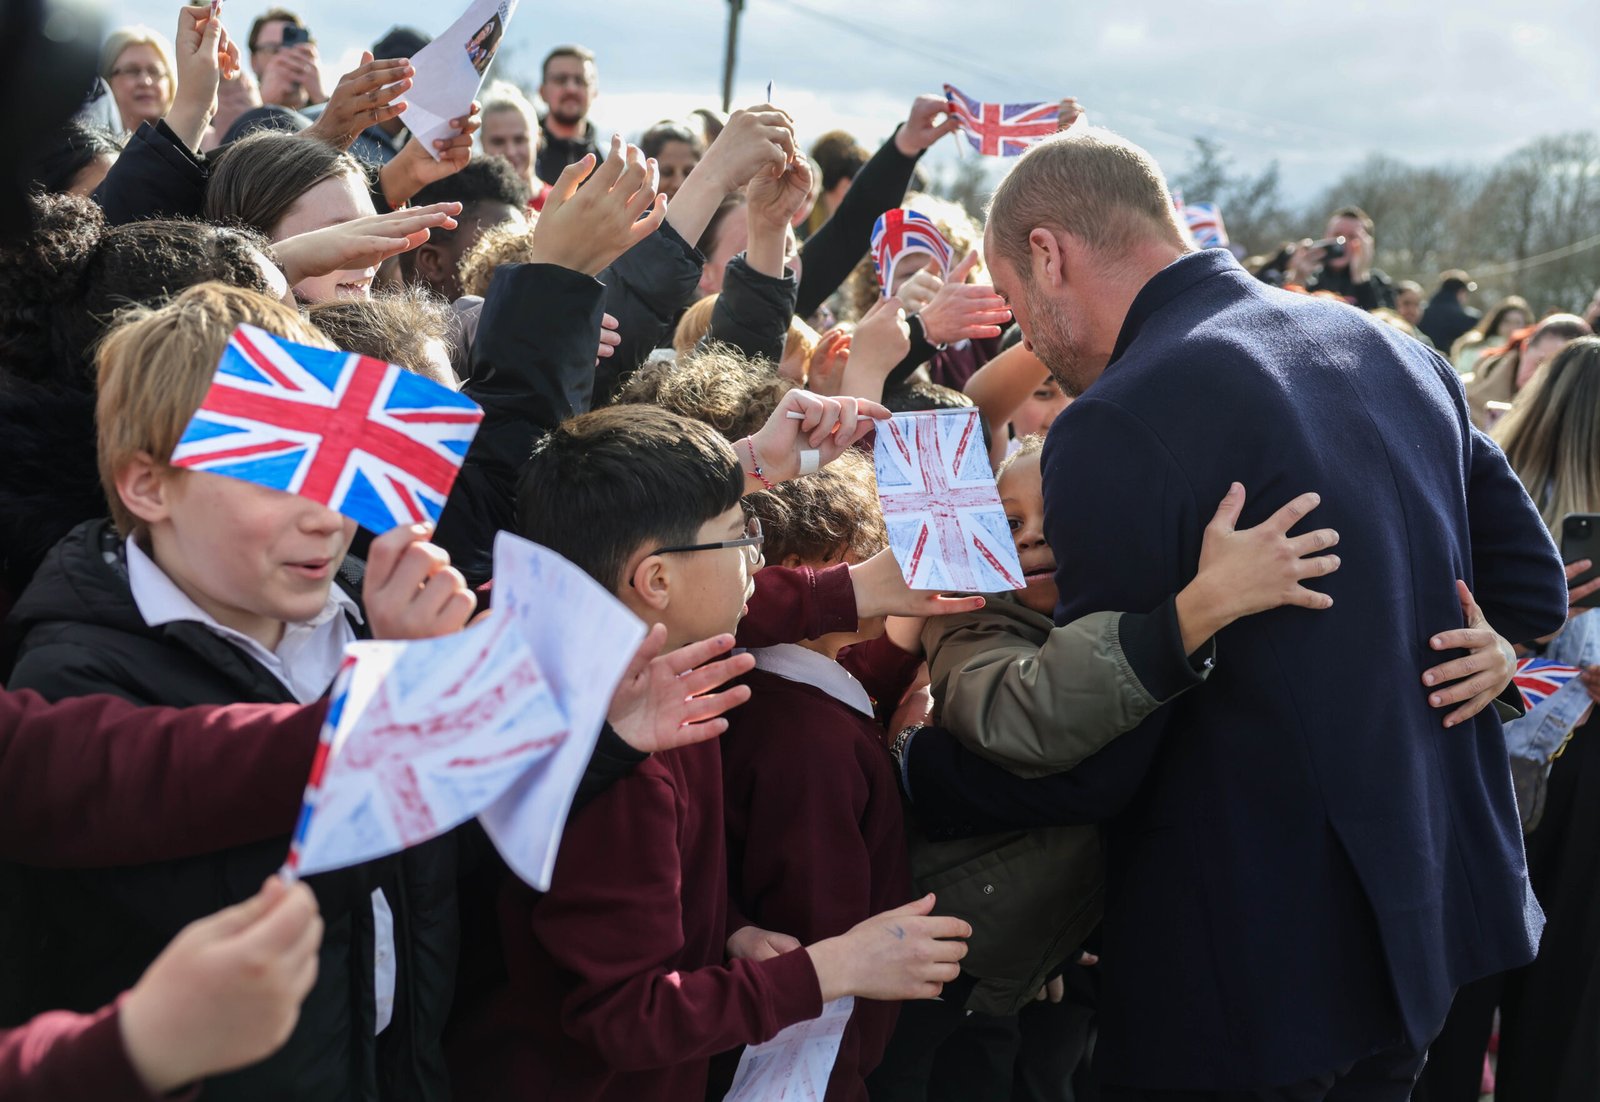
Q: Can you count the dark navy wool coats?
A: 1